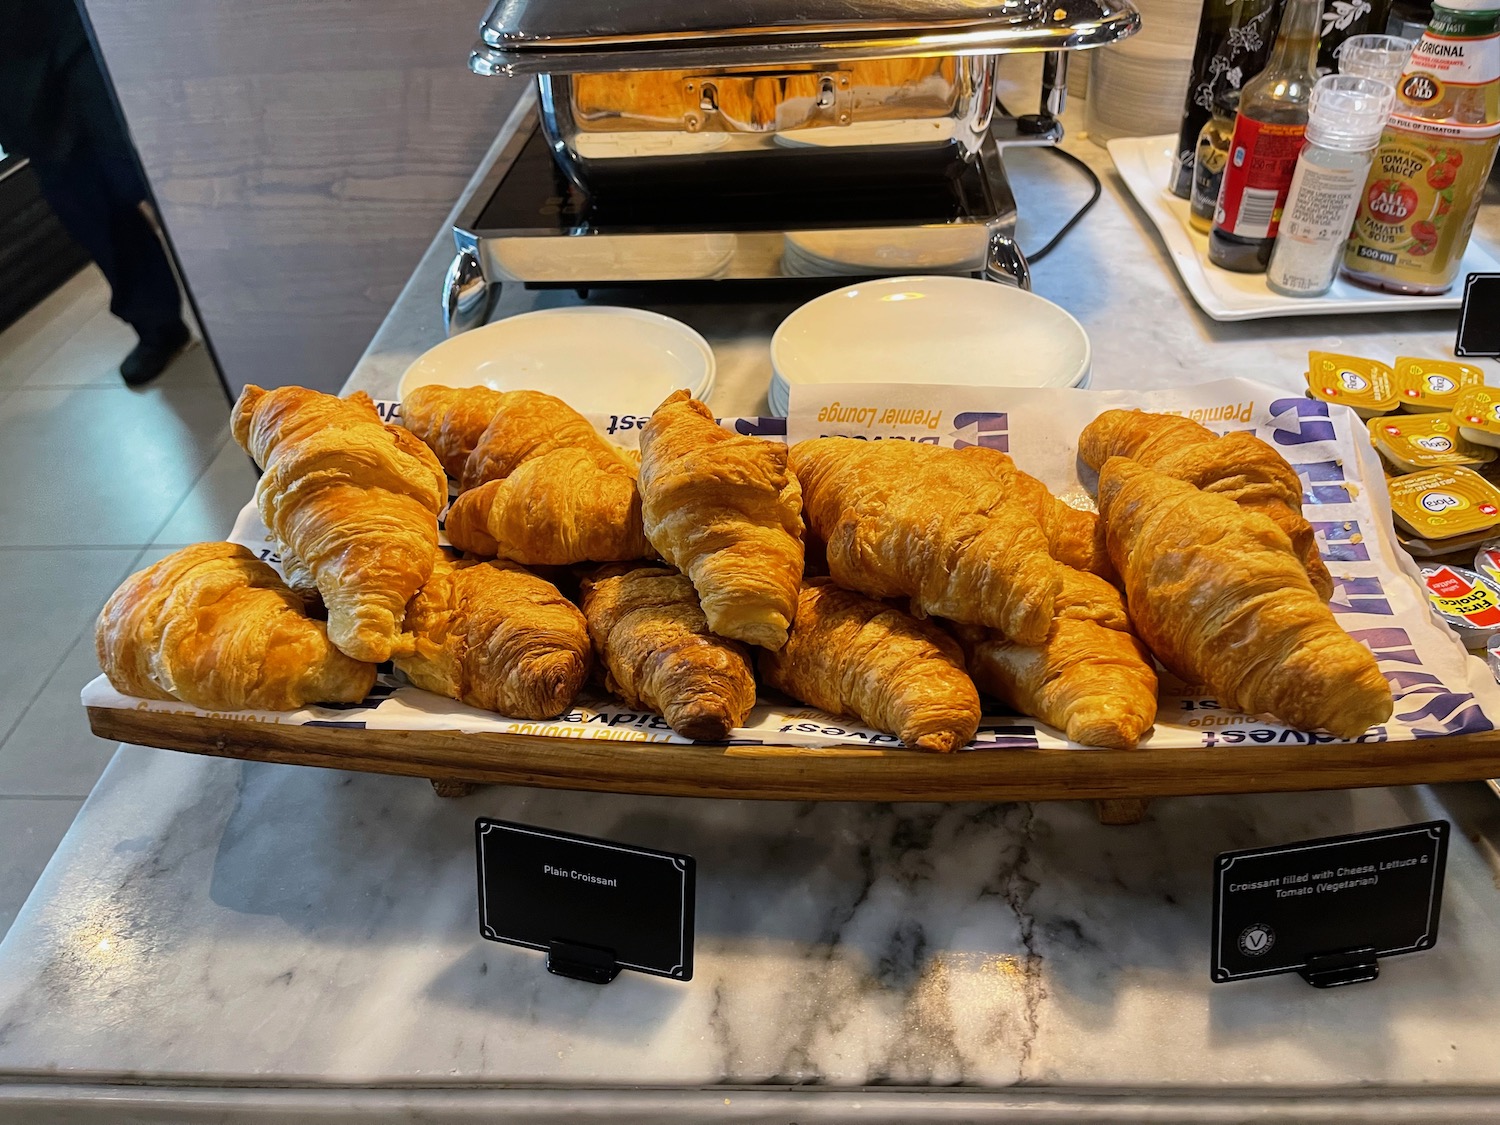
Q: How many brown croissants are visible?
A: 13